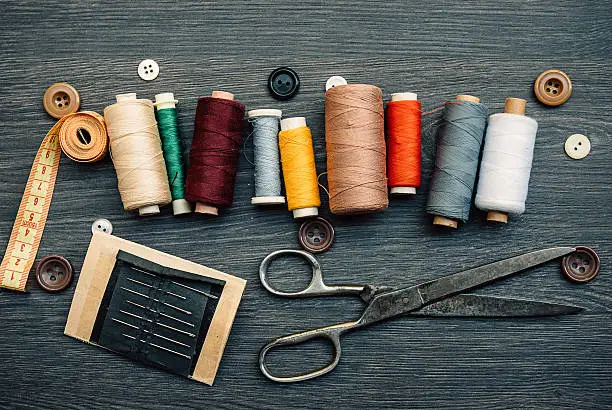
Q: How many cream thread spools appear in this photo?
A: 1